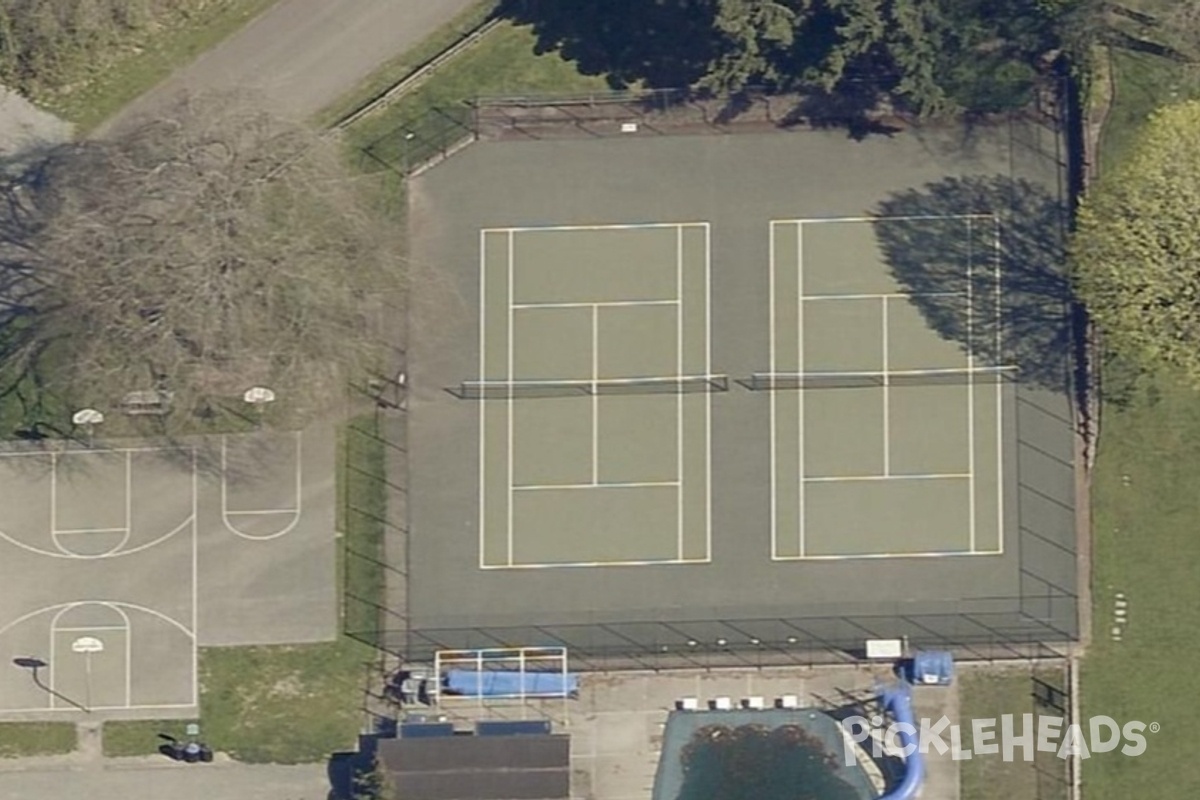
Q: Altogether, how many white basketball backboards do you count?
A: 3